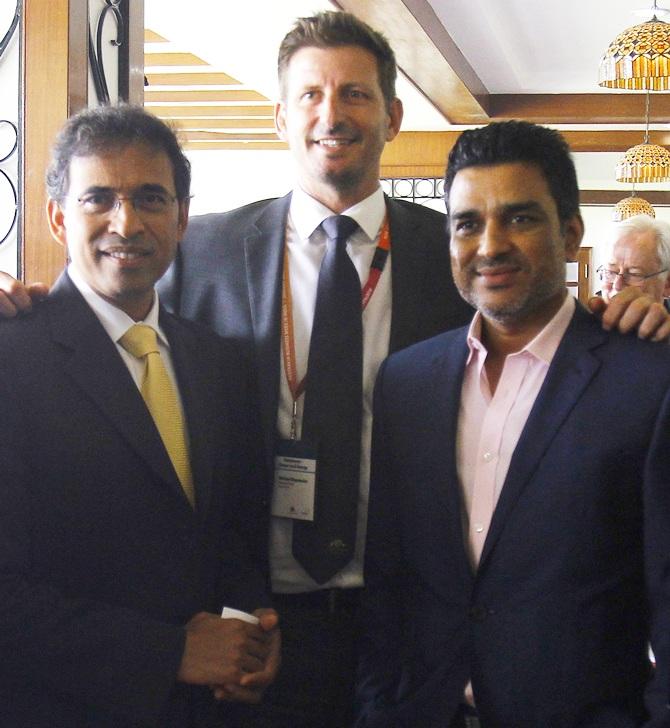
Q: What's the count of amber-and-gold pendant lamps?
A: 3